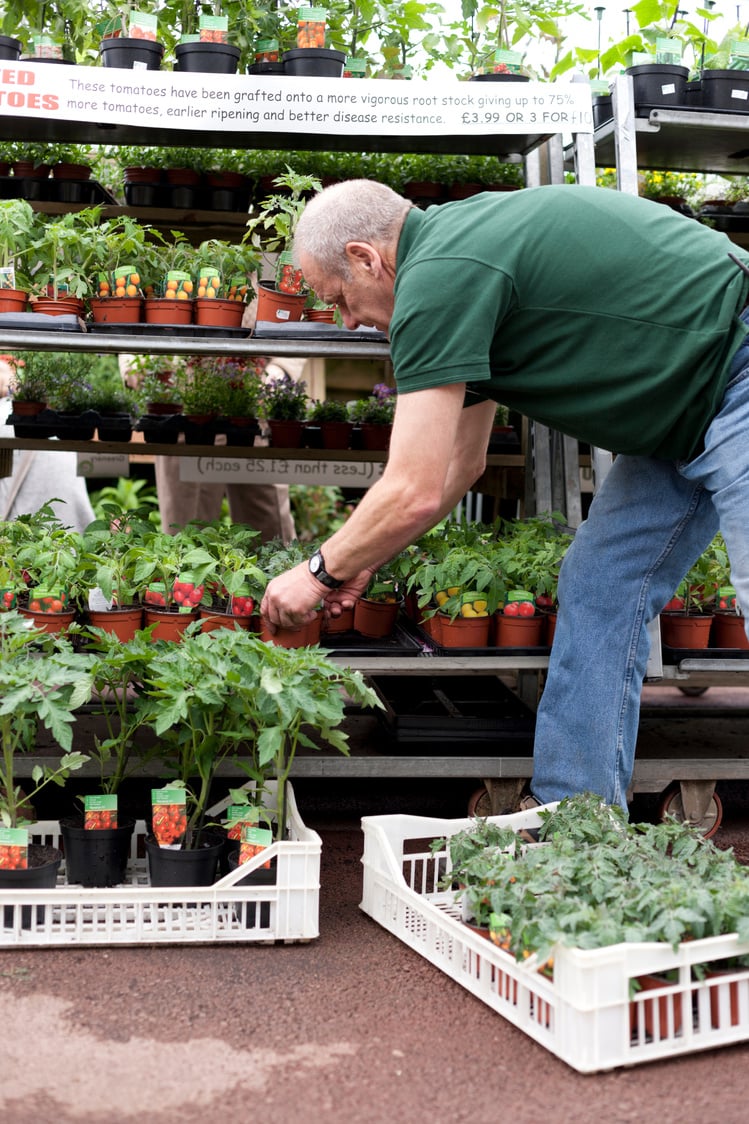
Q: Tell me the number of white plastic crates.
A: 2